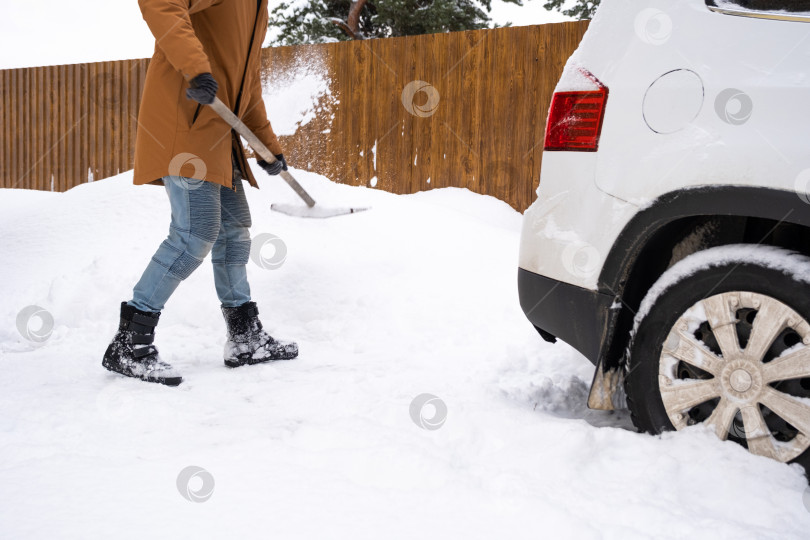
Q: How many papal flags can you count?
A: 0